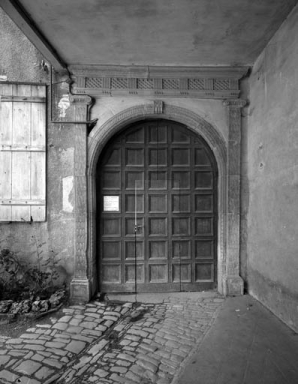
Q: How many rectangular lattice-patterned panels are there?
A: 6